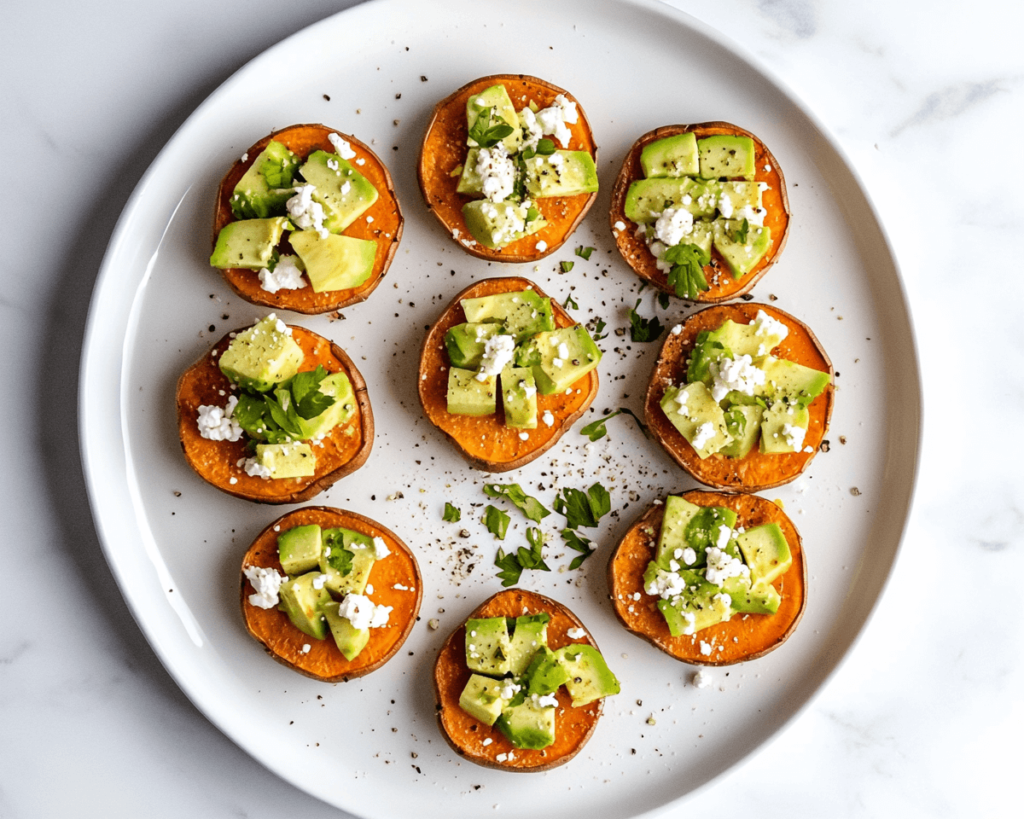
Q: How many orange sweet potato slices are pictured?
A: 9